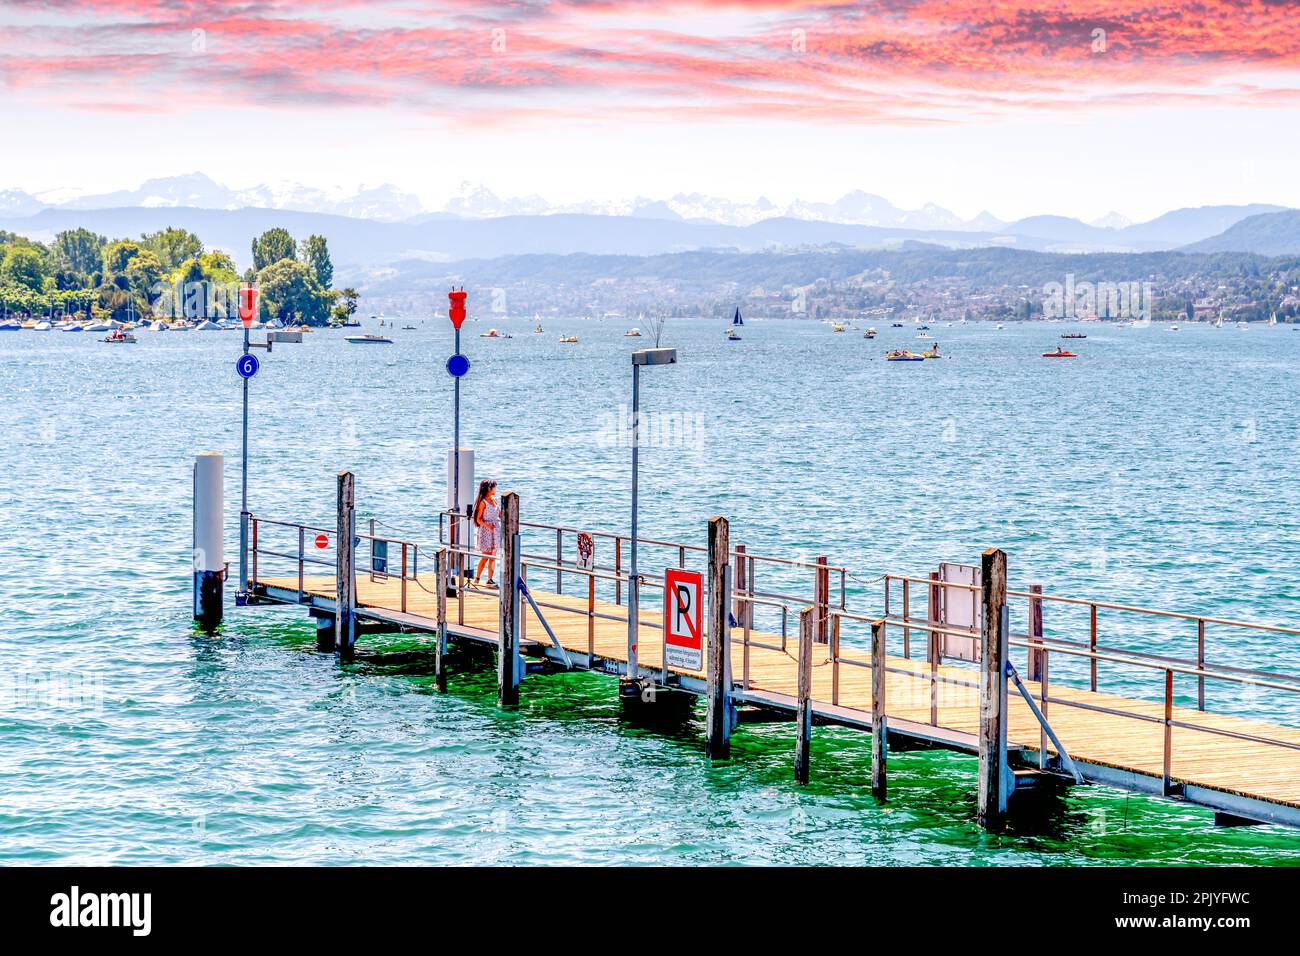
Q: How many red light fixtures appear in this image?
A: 2